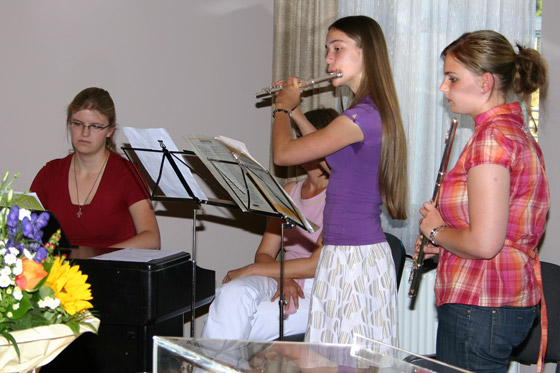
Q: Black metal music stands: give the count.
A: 2